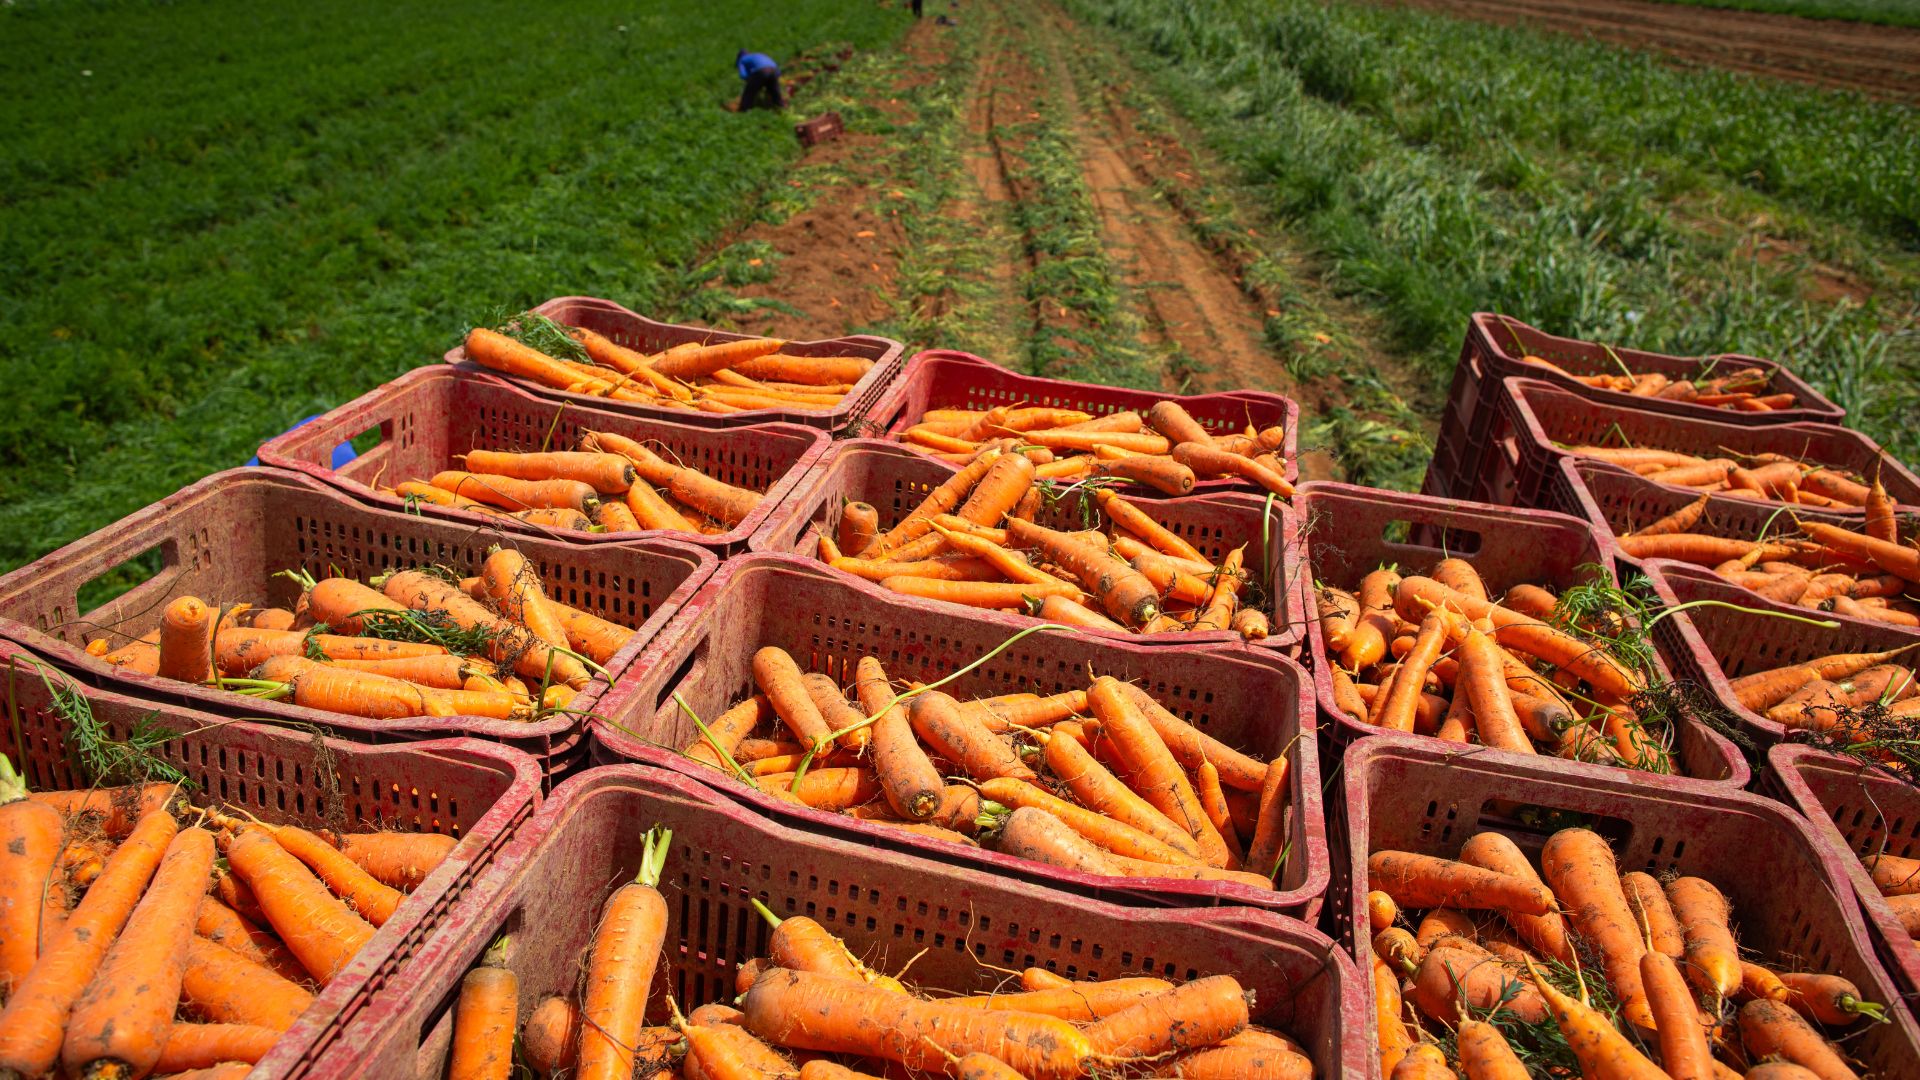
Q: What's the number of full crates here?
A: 15